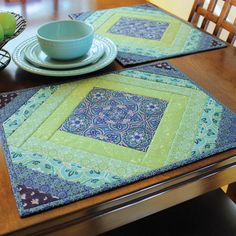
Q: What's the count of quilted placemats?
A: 2